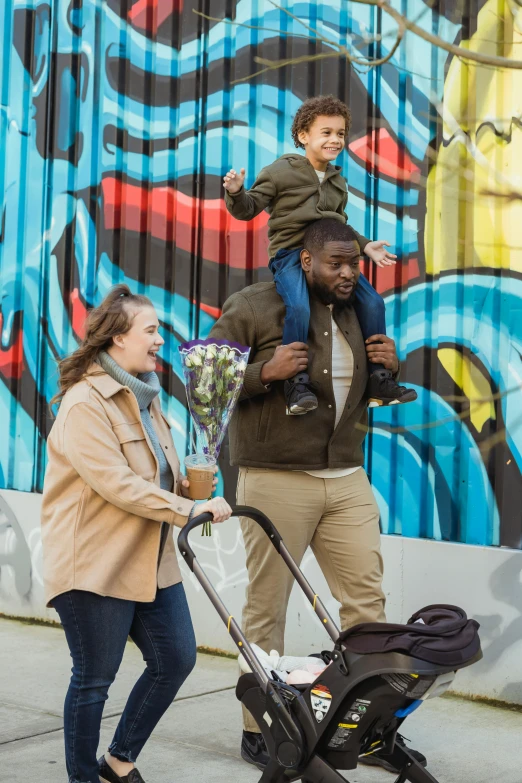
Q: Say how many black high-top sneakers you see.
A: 2